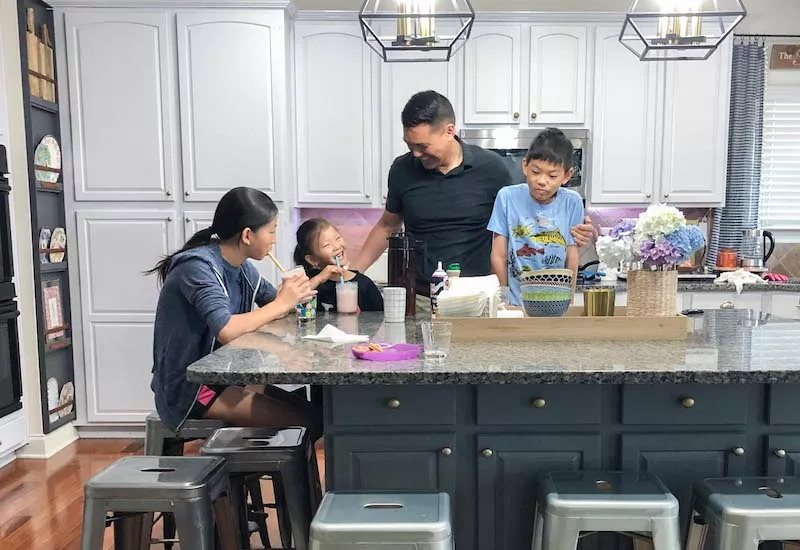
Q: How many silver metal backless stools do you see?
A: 6